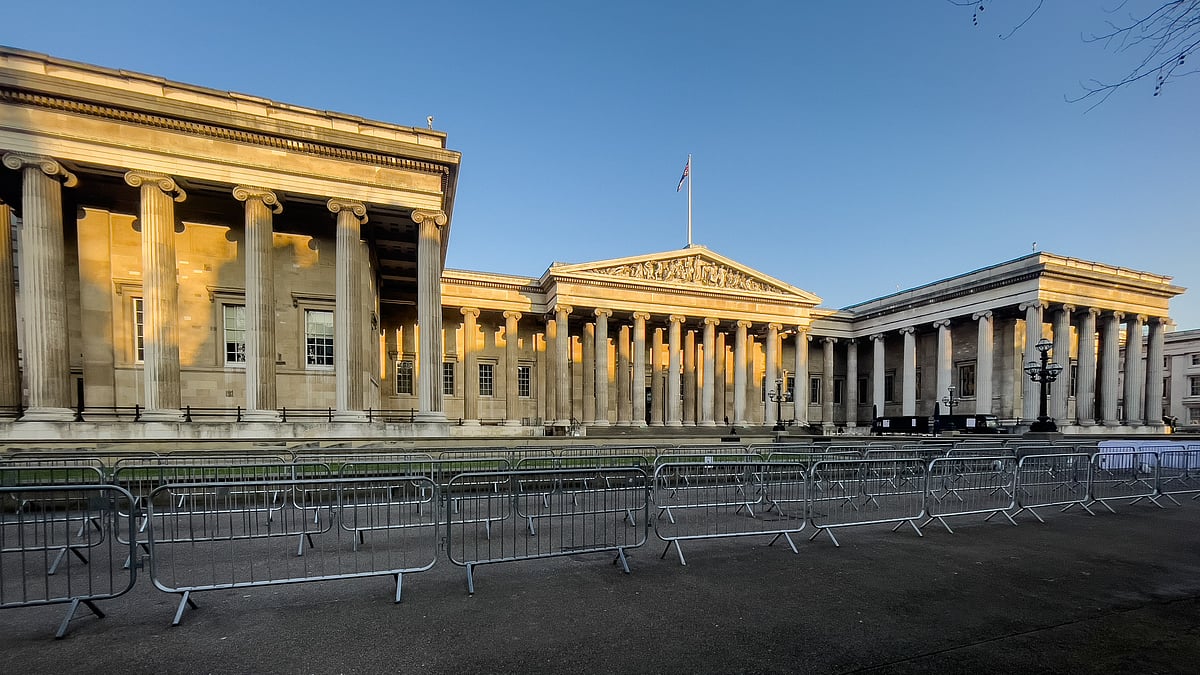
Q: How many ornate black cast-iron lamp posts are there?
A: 3